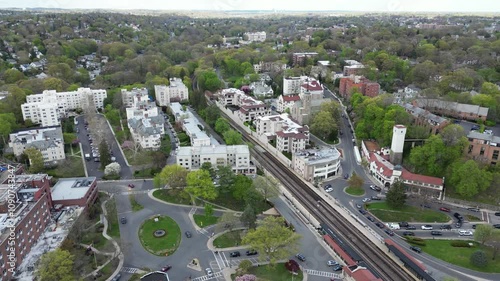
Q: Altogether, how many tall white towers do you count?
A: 1